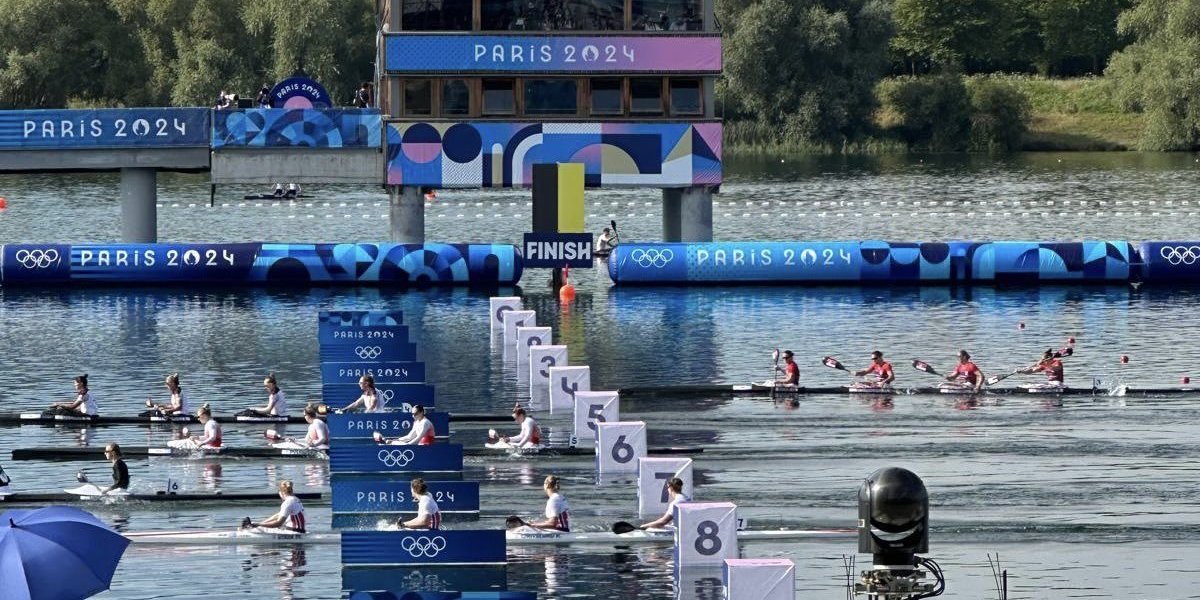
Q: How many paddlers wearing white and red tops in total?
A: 8